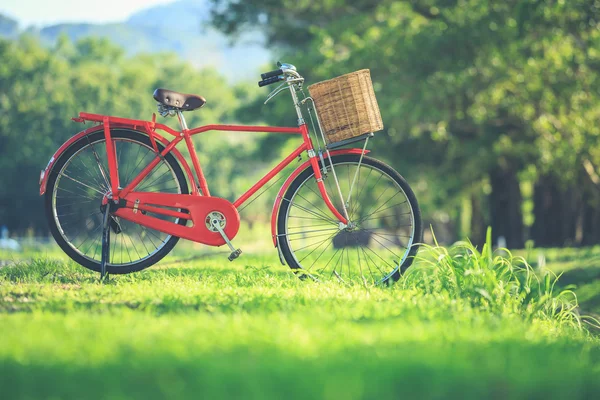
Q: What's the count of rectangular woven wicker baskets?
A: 1